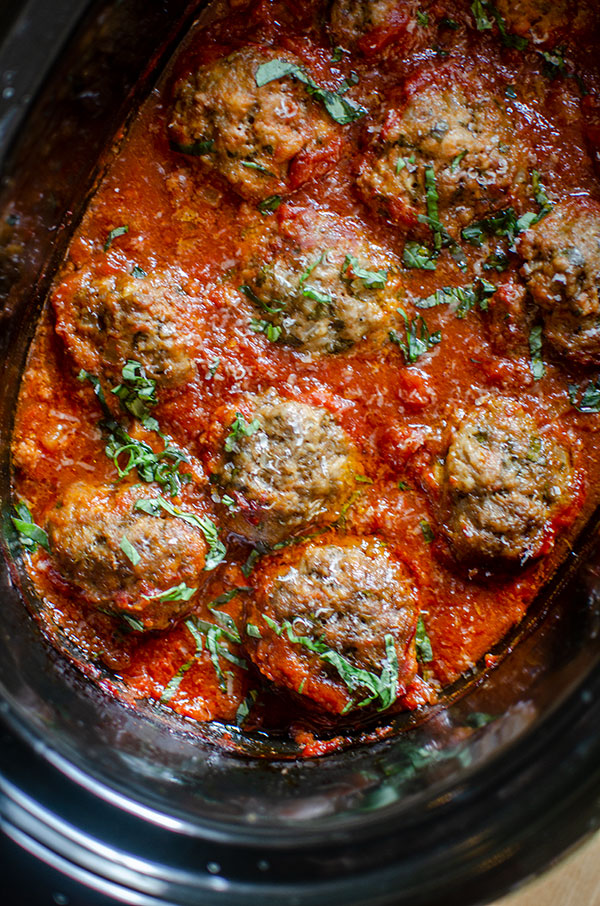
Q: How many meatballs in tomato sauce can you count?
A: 11